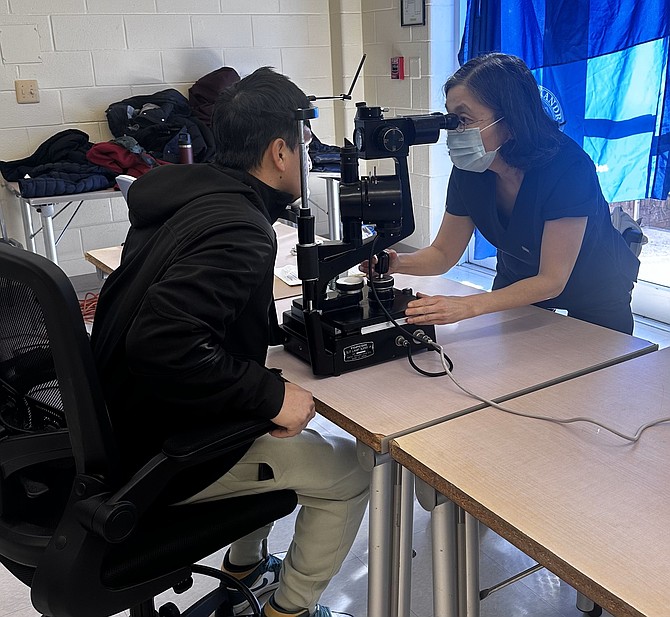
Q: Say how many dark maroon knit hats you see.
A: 0